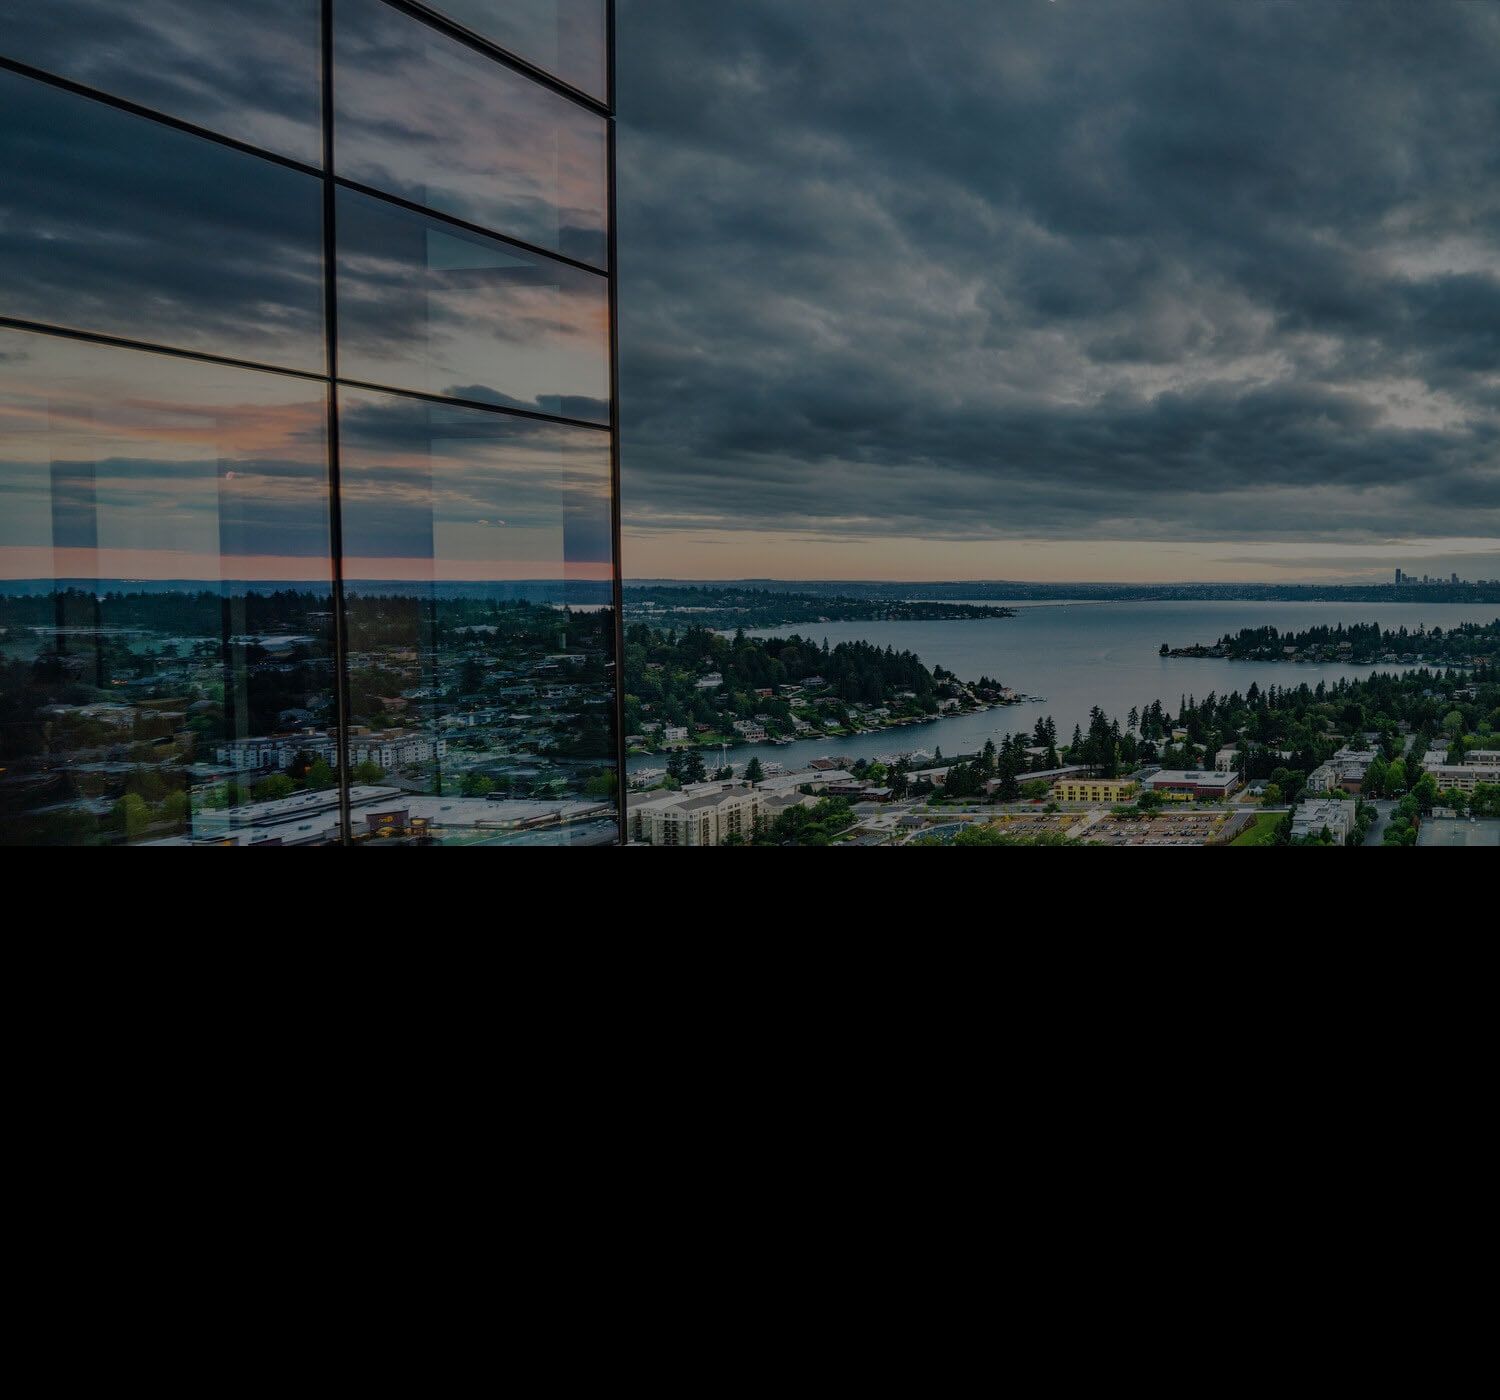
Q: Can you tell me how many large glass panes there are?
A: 7